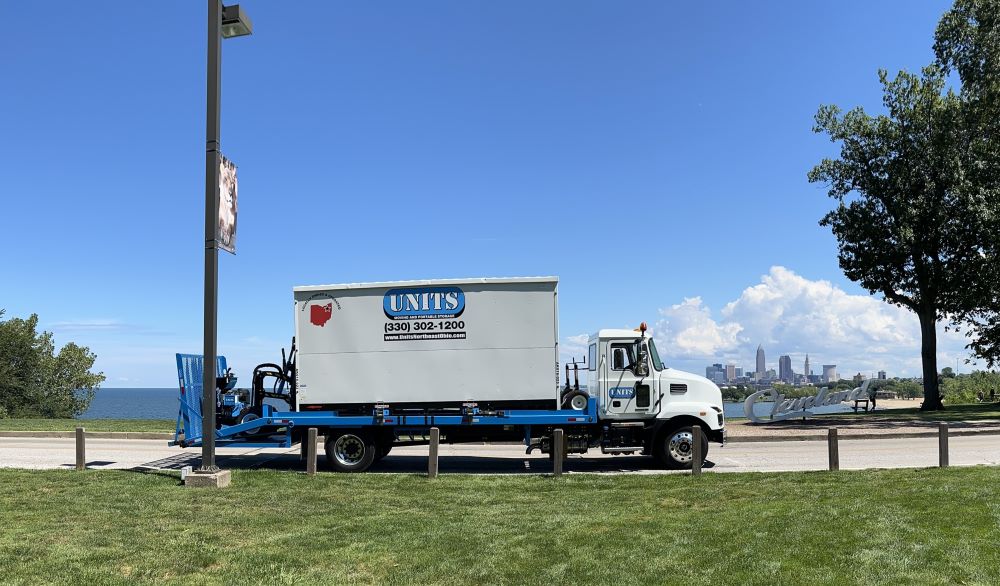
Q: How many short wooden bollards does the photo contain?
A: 7